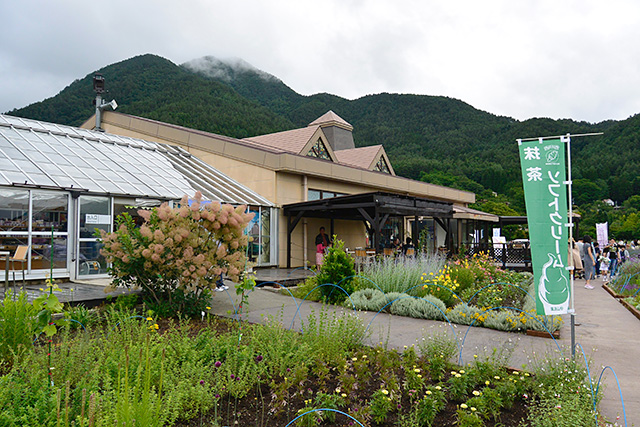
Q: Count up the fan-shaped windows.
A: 2